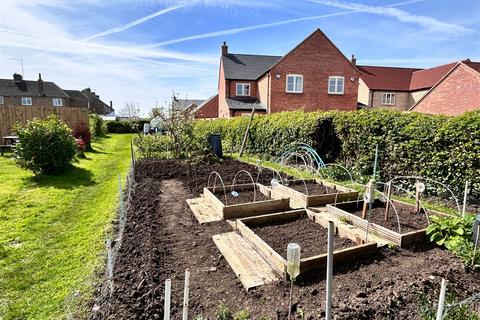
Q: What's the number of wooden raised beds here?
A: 4